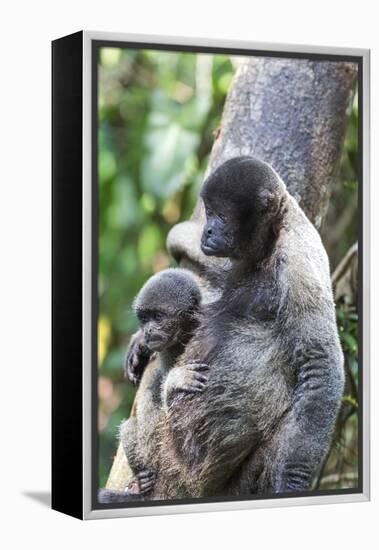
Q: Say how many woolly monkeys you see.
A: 2